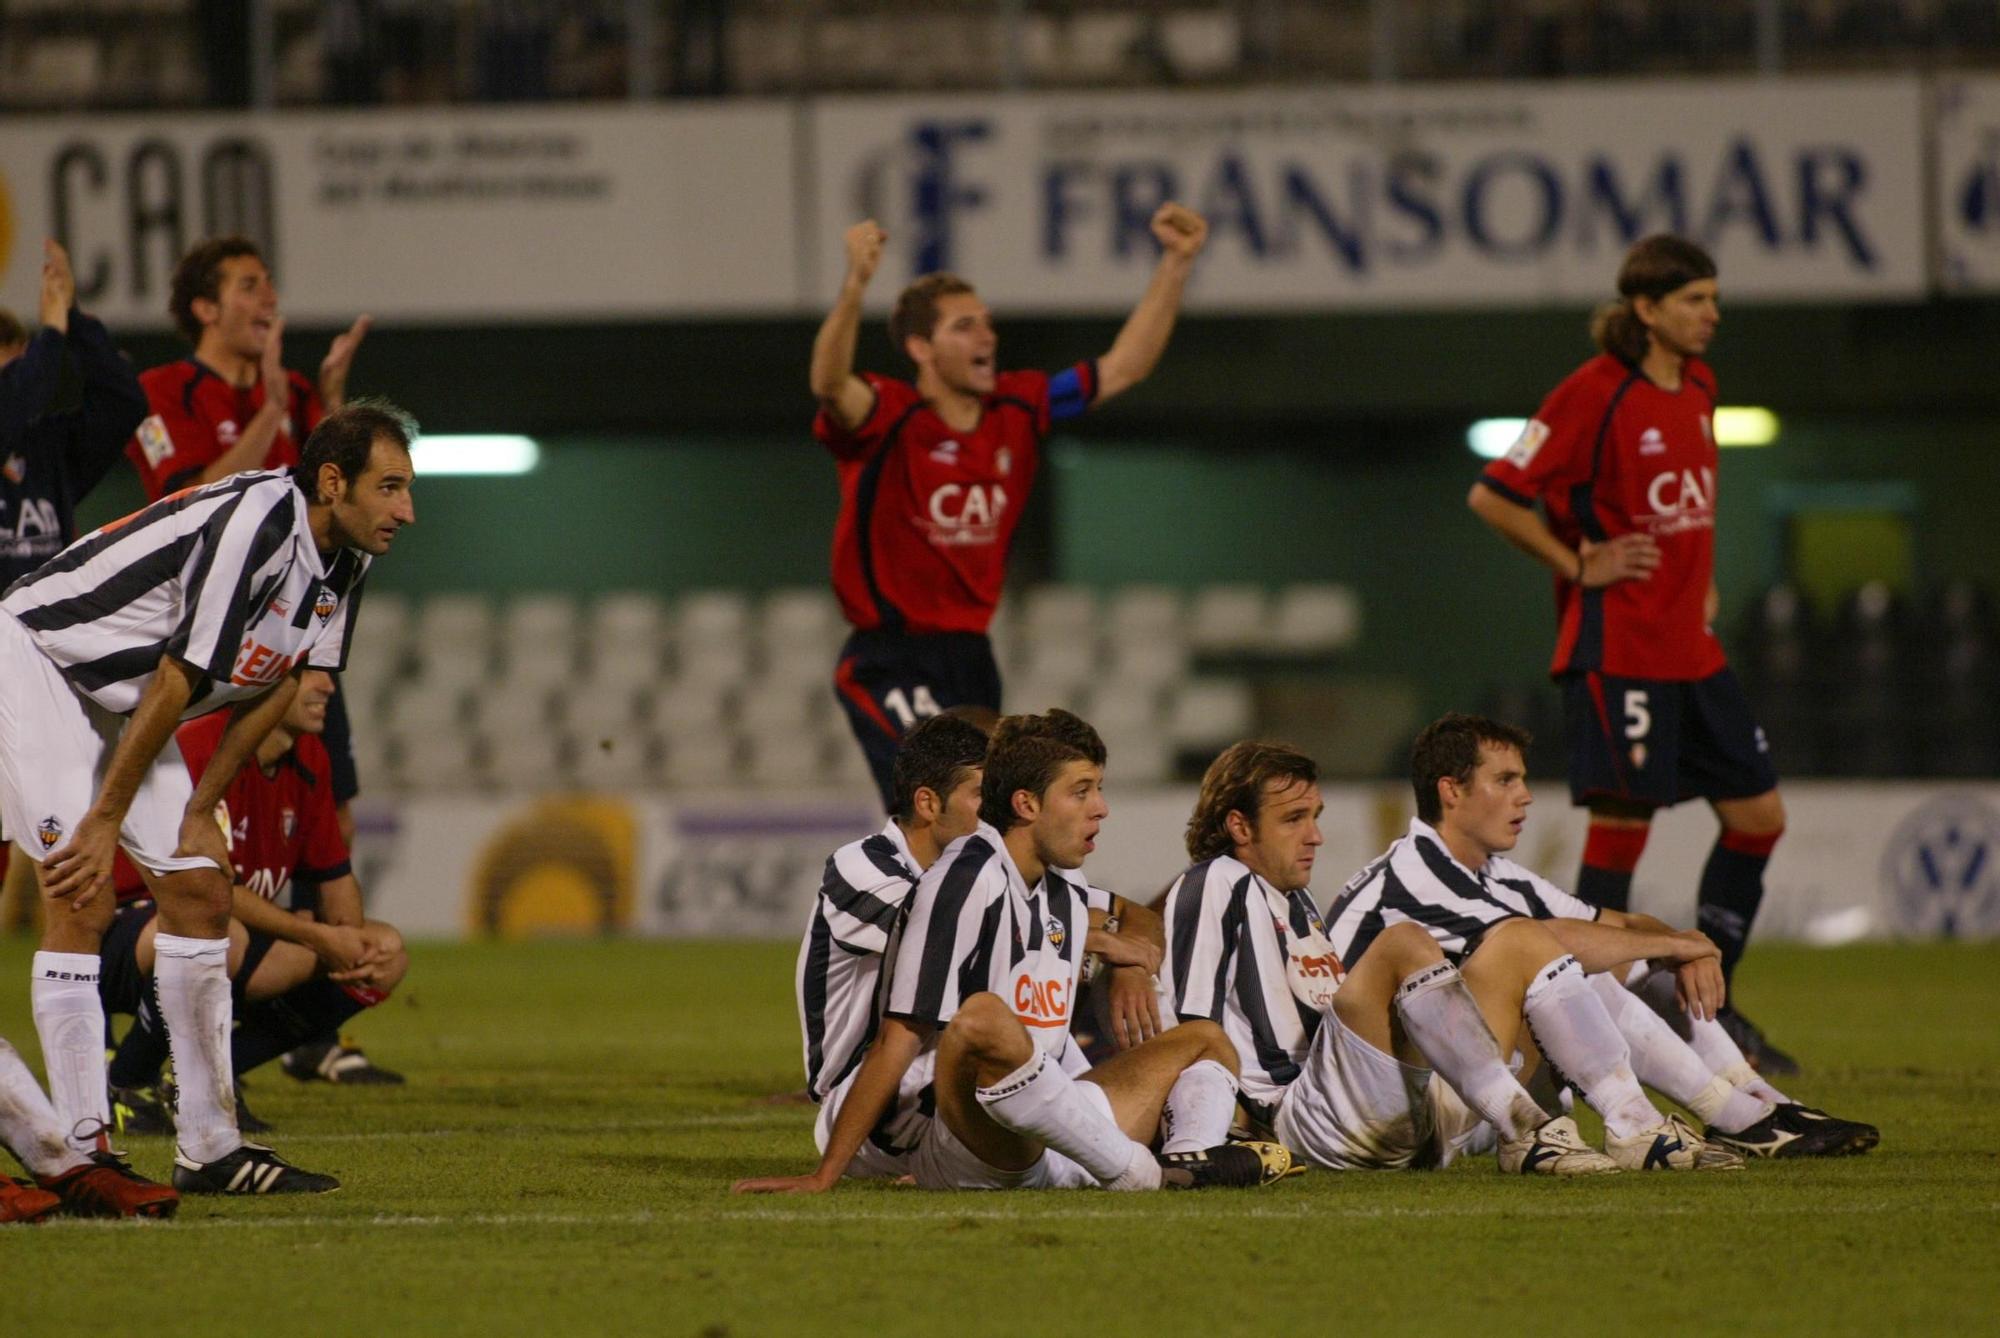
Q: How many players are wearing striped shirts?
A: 5